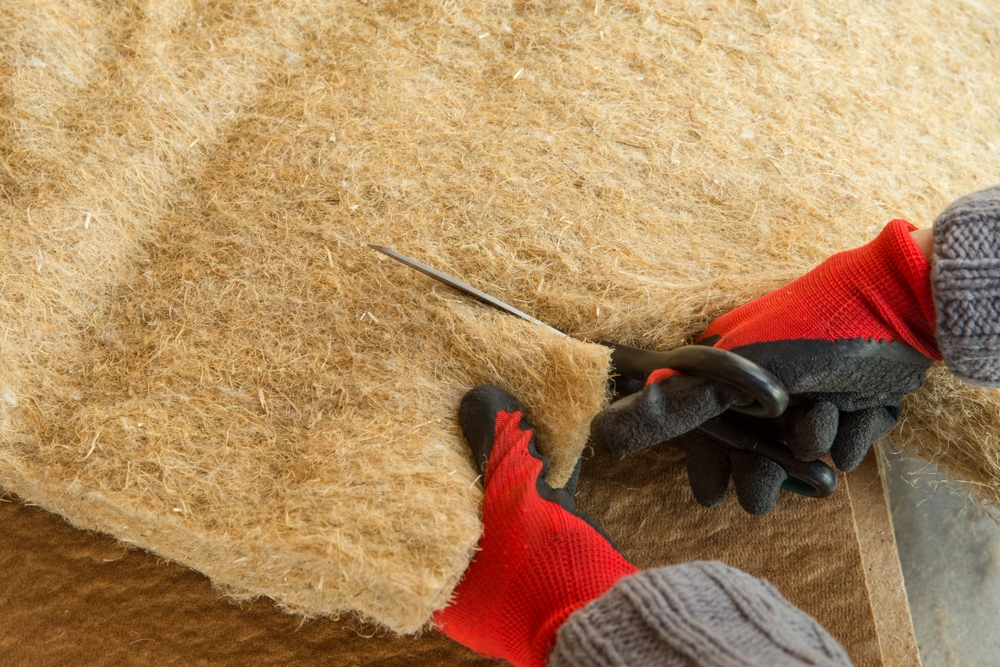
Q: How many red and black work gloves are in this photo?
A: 2